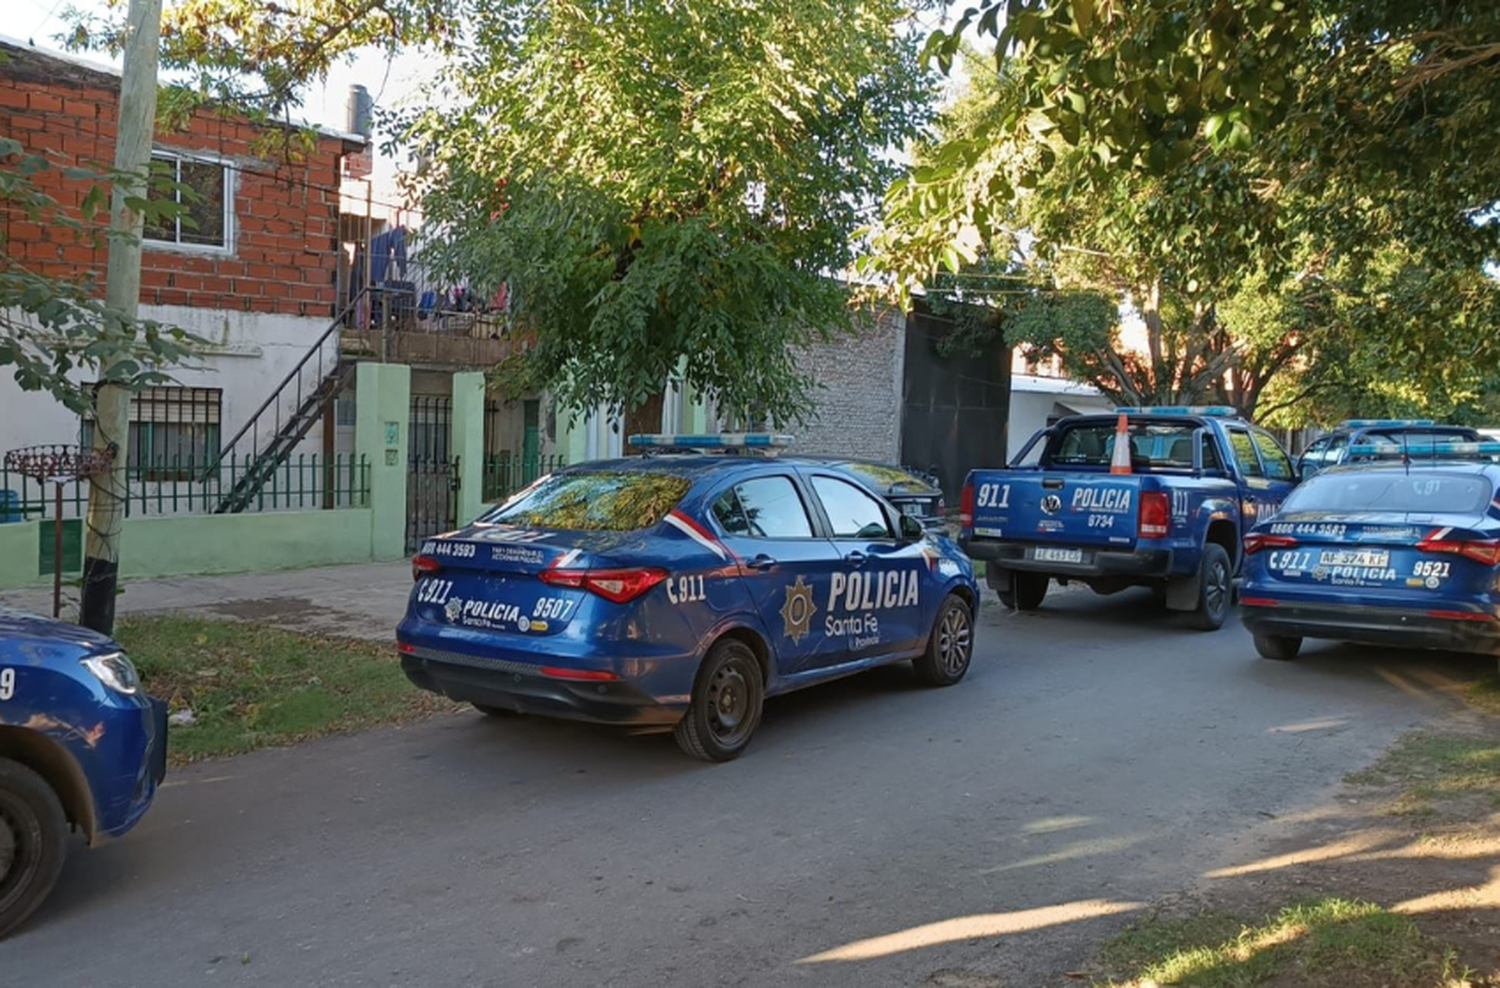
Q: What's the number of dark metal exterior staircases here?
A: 1